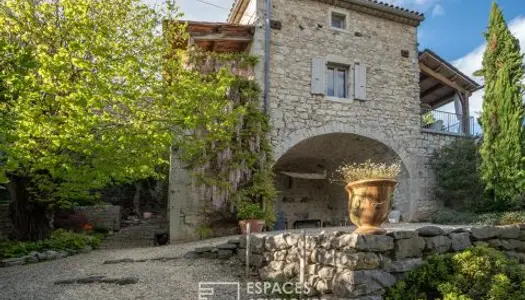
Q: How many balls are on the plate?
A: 0